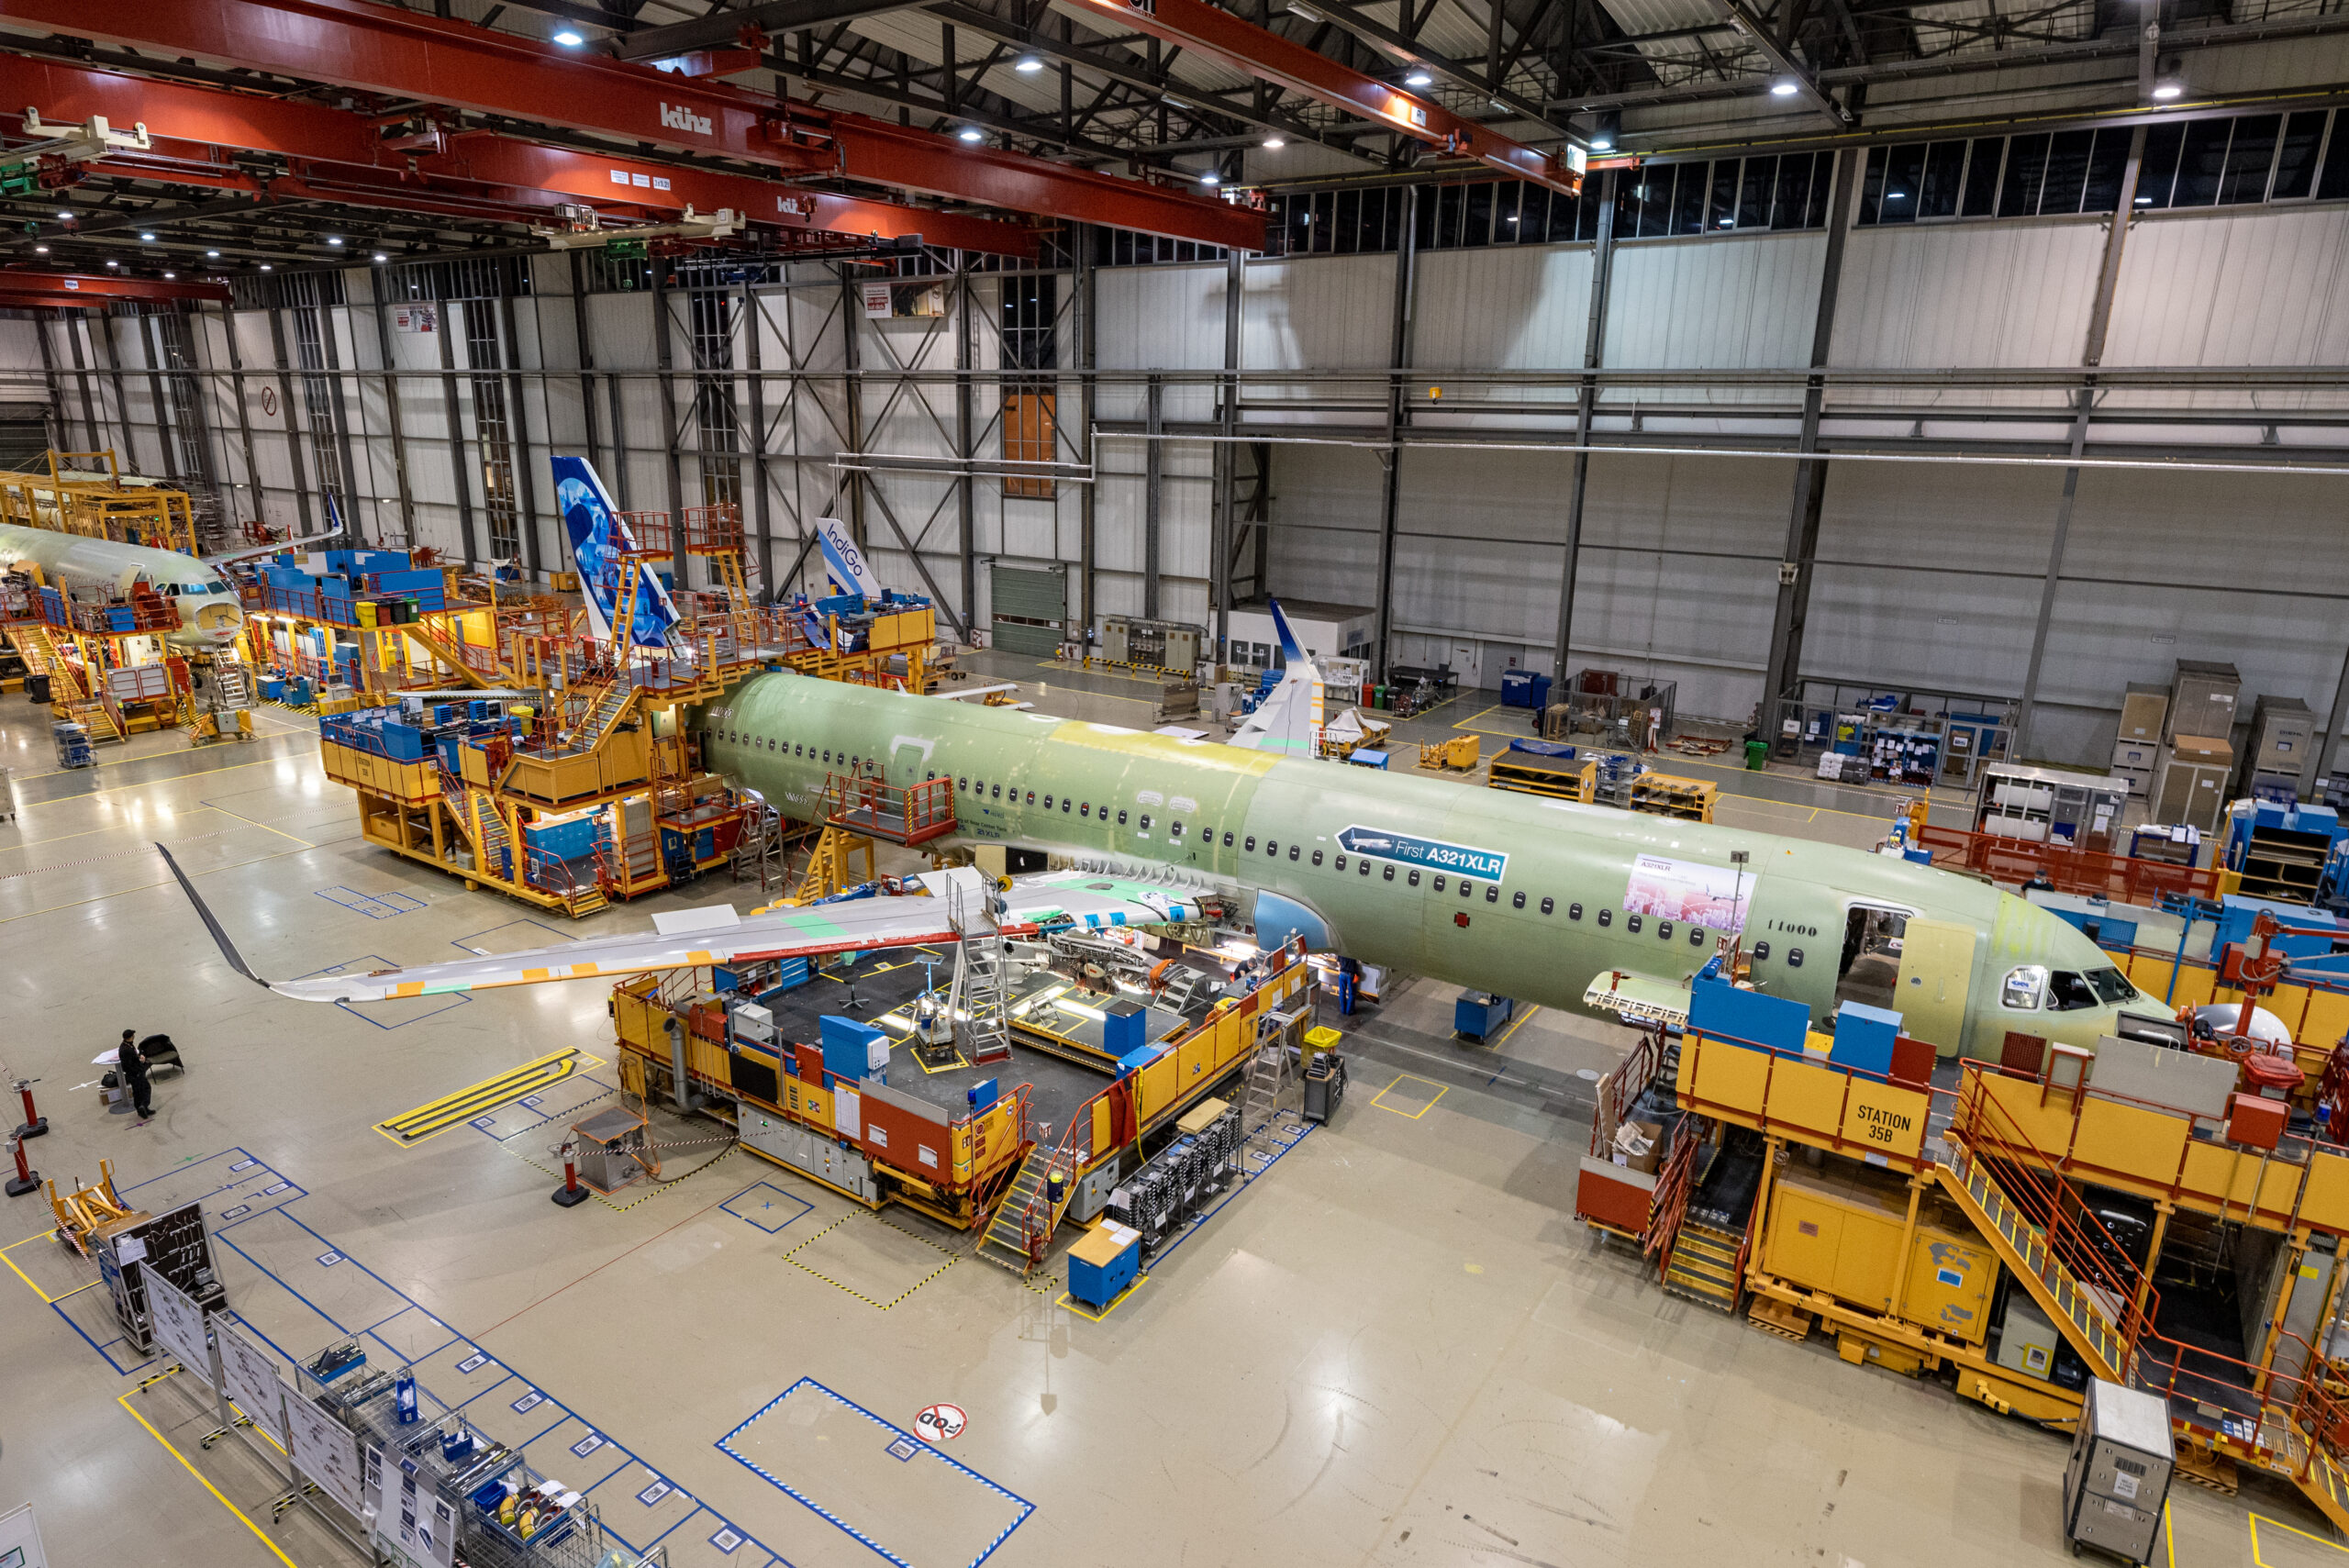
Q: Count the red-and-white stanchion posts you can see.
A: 3